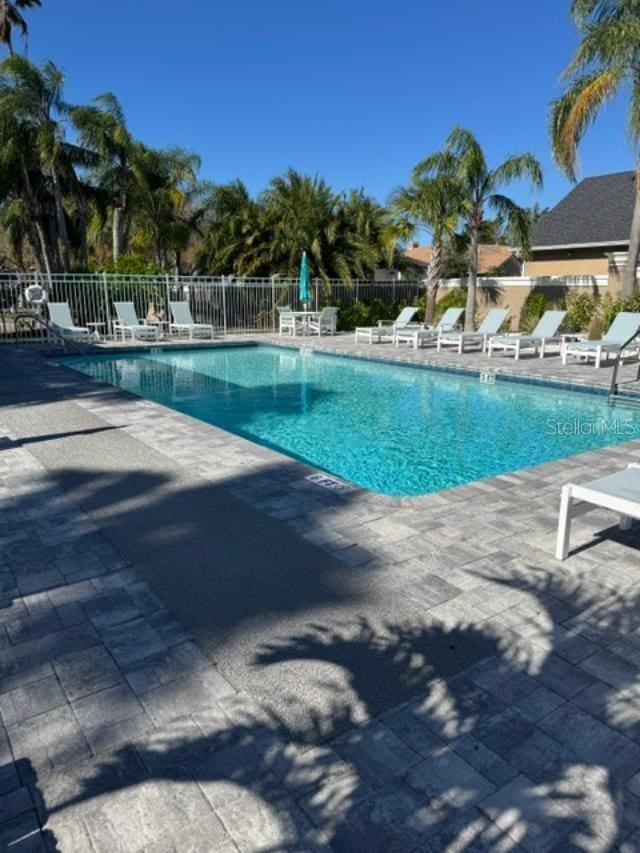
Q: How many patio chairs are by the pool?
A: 11